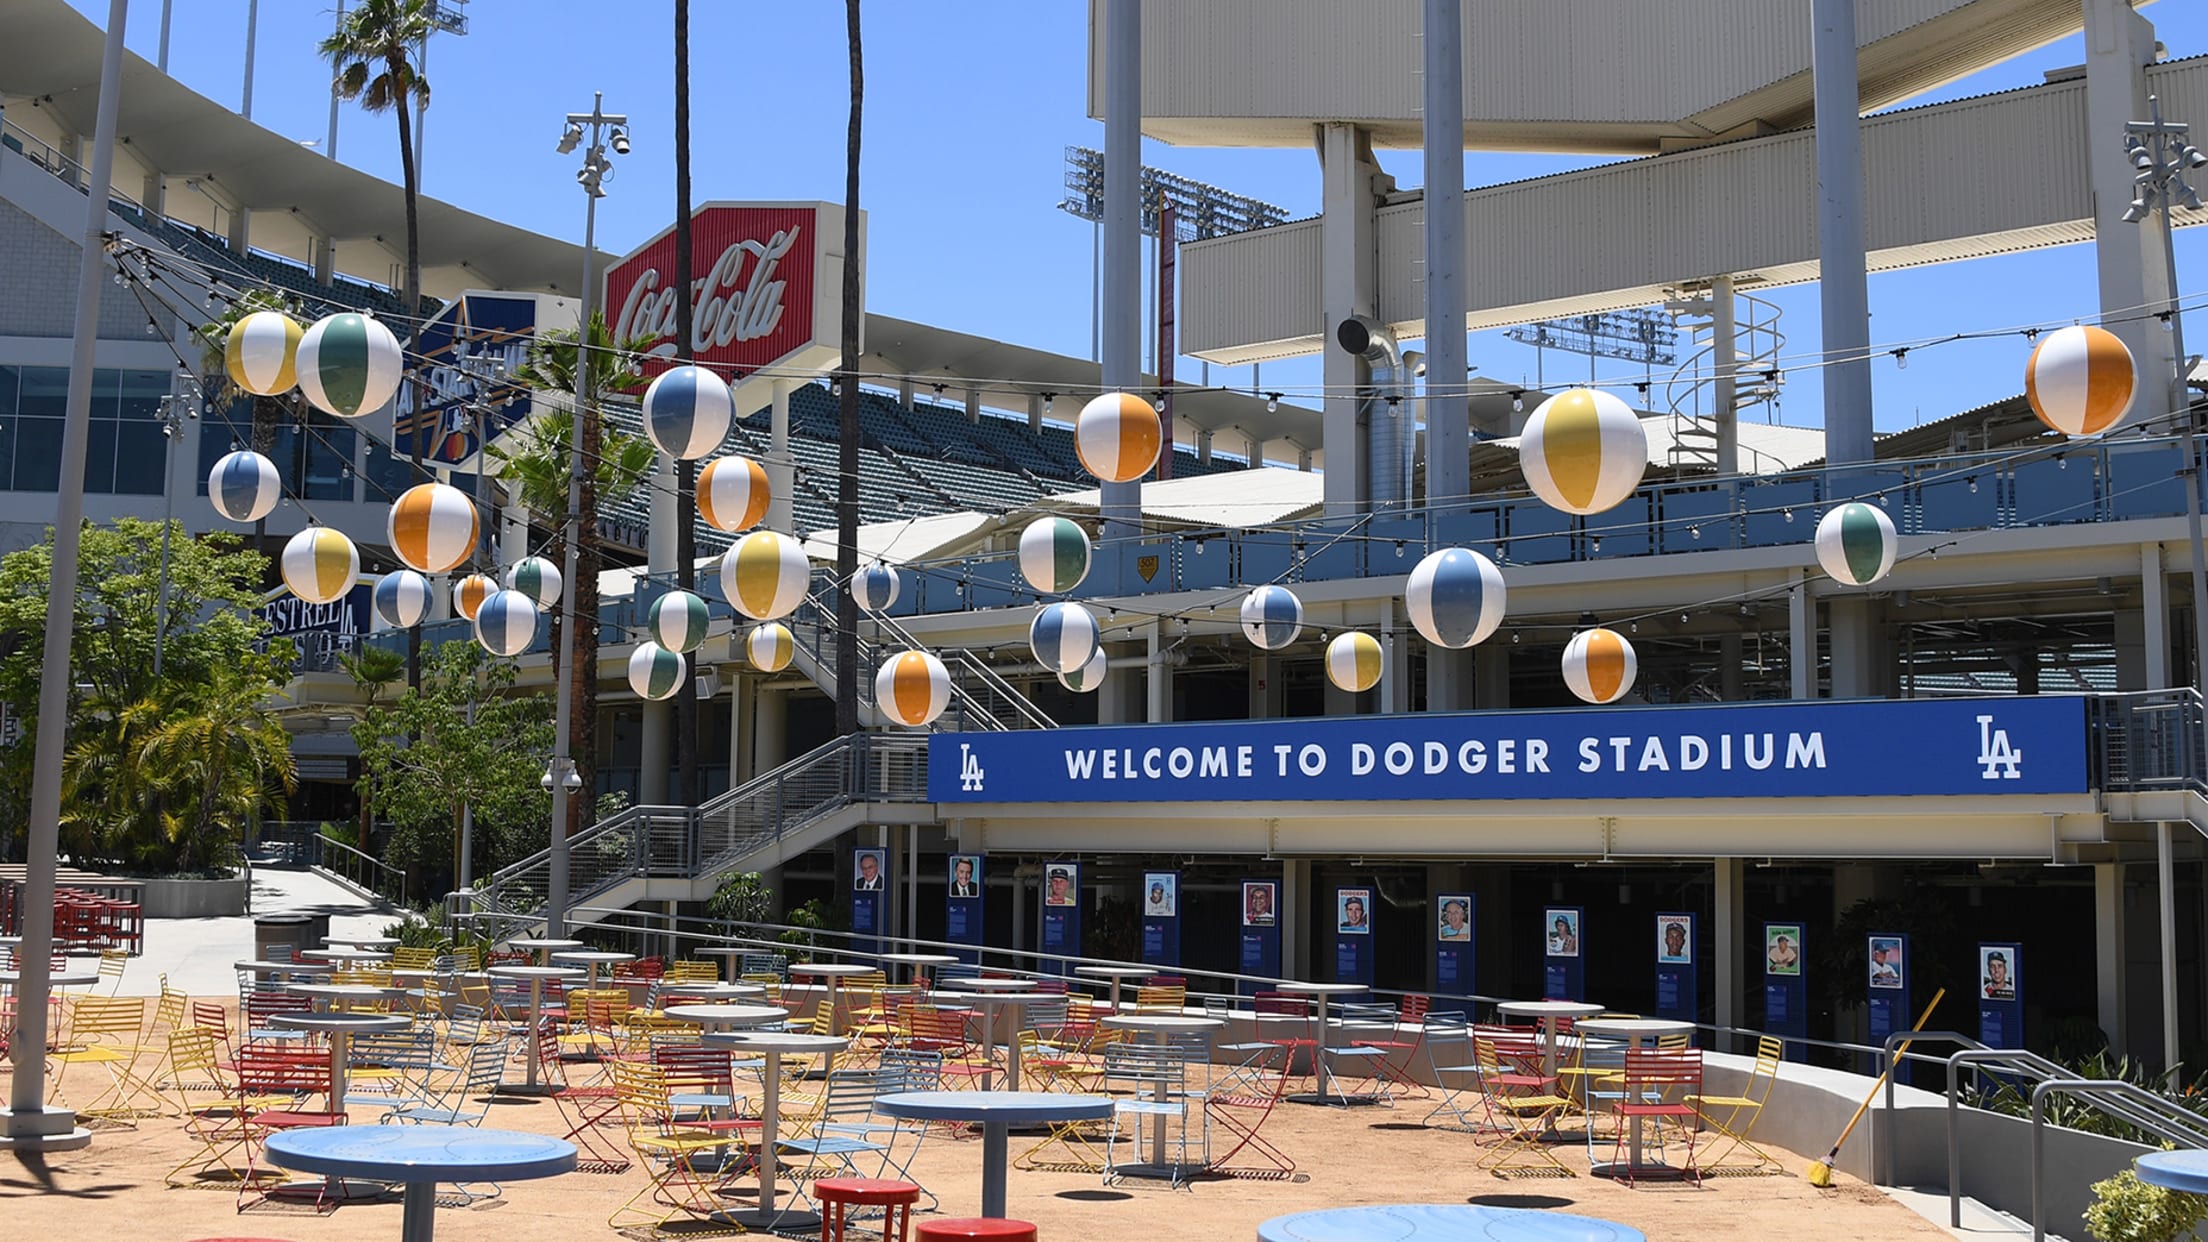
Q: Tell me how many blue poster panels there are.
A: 12